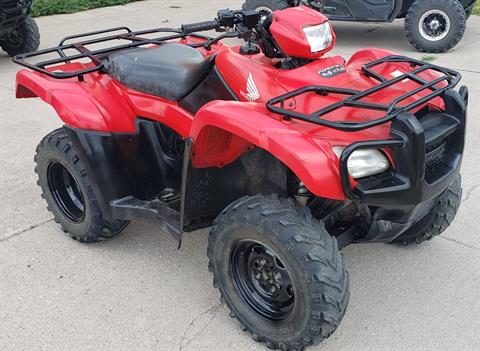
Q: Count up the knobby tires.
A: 6